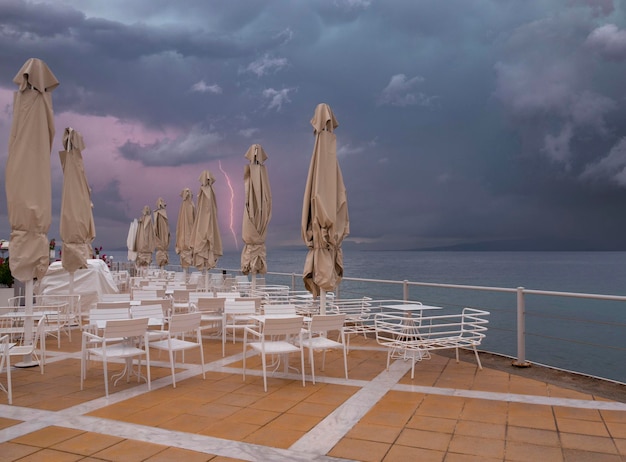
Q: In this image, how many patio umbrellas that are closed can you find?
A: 9